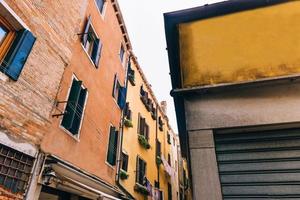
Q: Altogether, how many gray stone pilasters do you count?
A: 1